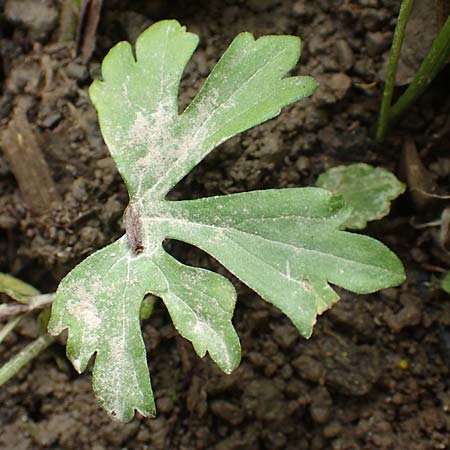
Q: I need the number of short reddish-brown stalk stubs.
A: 1